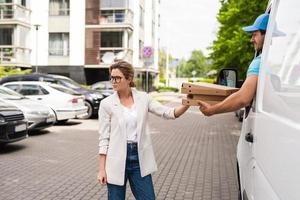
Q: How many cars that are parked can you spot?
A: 5